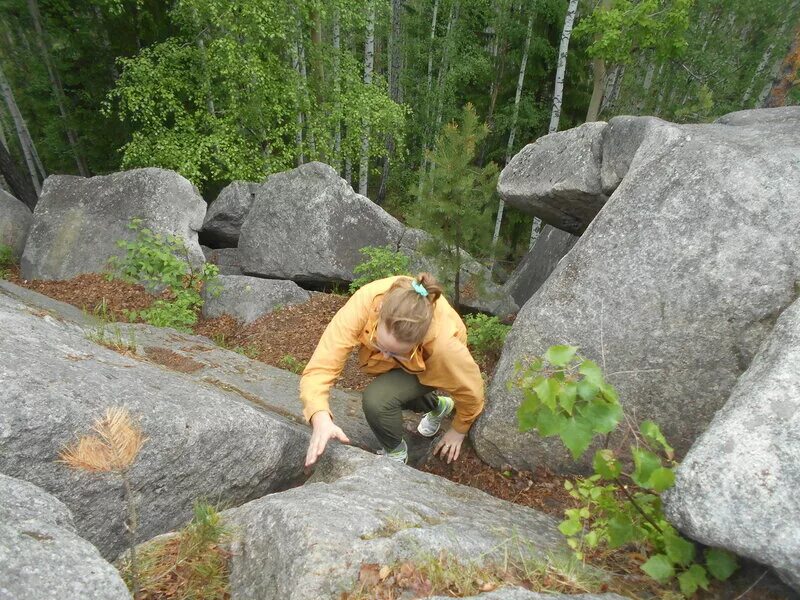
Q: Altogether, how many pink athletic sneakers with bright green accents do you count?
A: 0